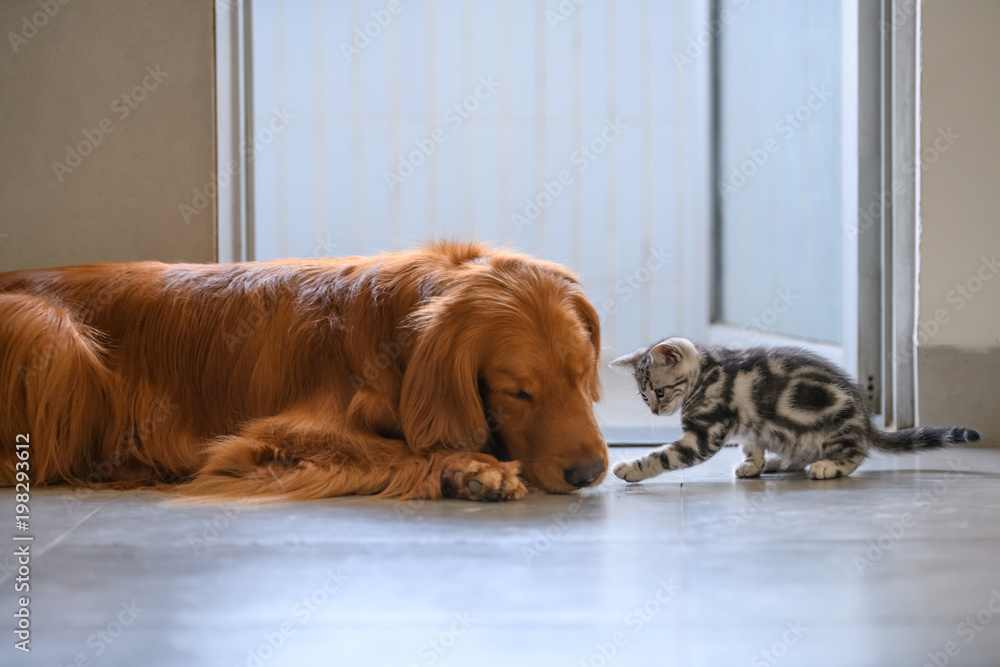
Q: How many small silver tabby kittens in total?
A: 1